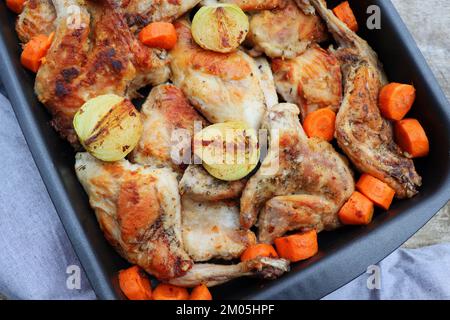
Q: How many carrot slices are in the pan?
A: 14